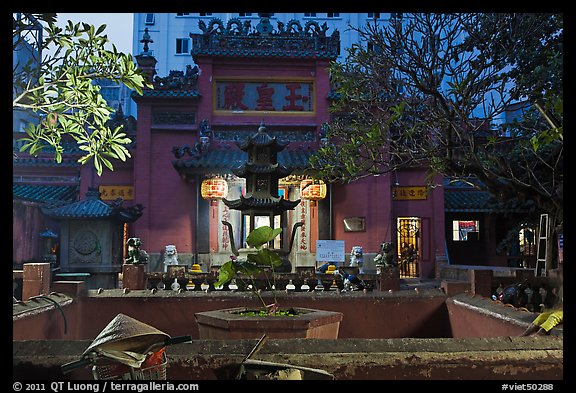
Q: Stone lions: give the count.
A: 4